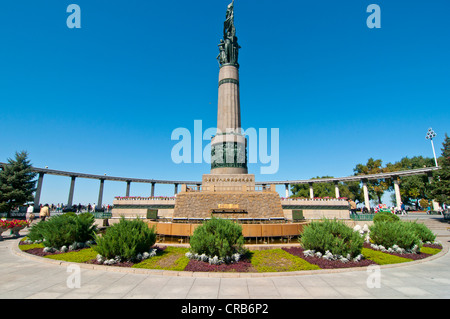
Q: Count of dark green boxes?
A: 2